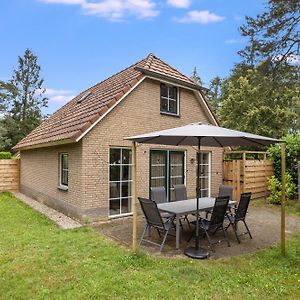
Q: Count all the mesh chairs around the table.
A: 6